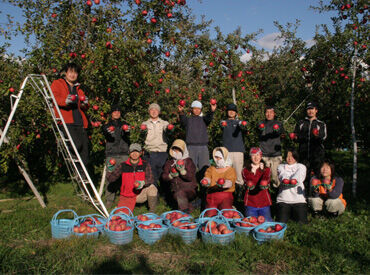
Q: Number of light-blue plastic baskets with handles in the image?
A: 14